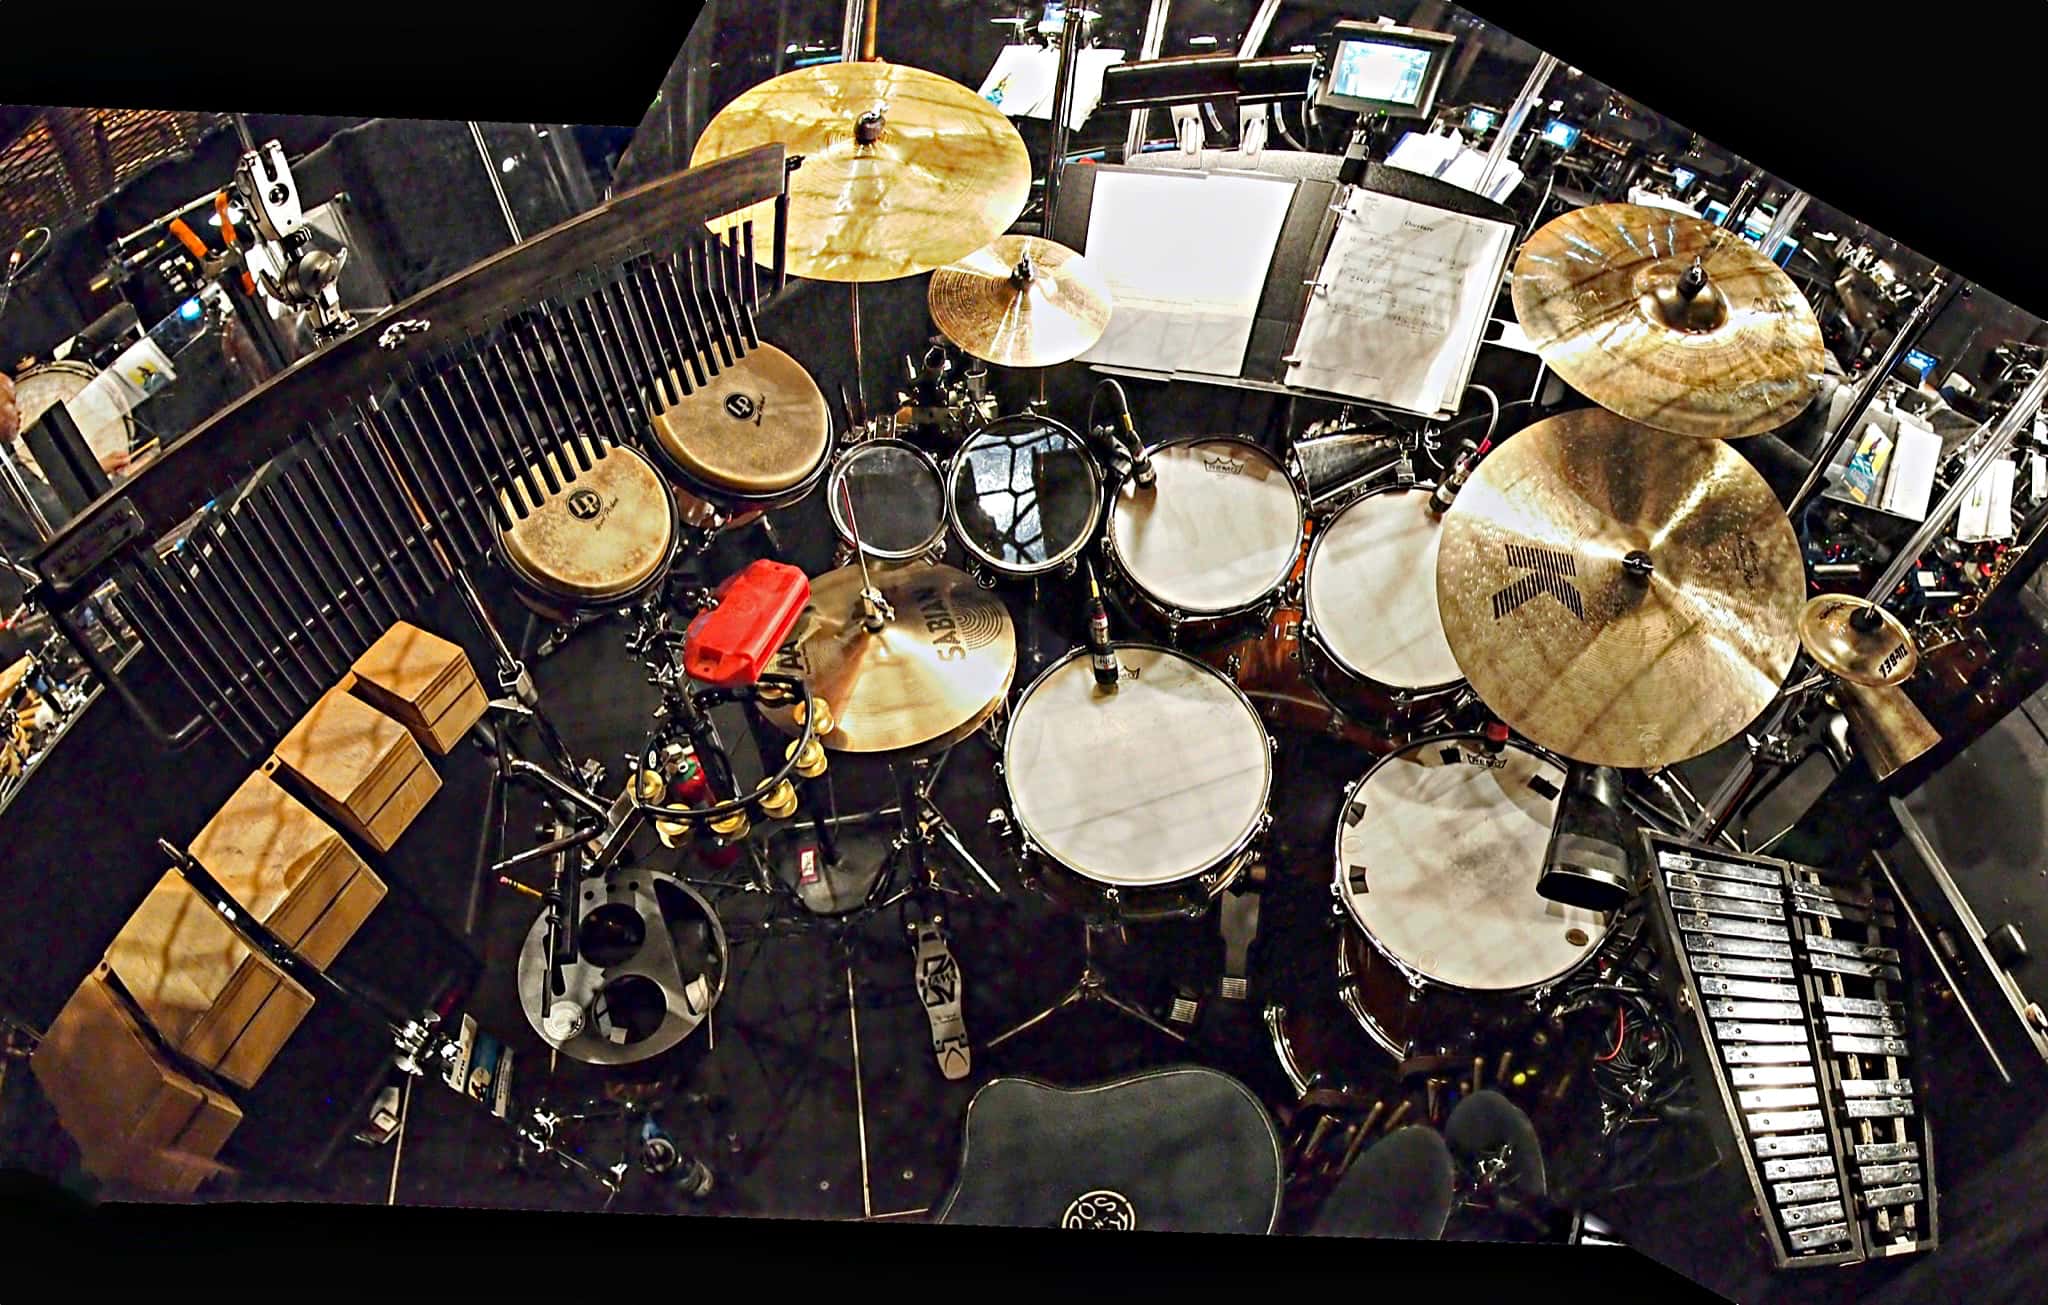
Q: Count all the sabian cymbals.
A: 1